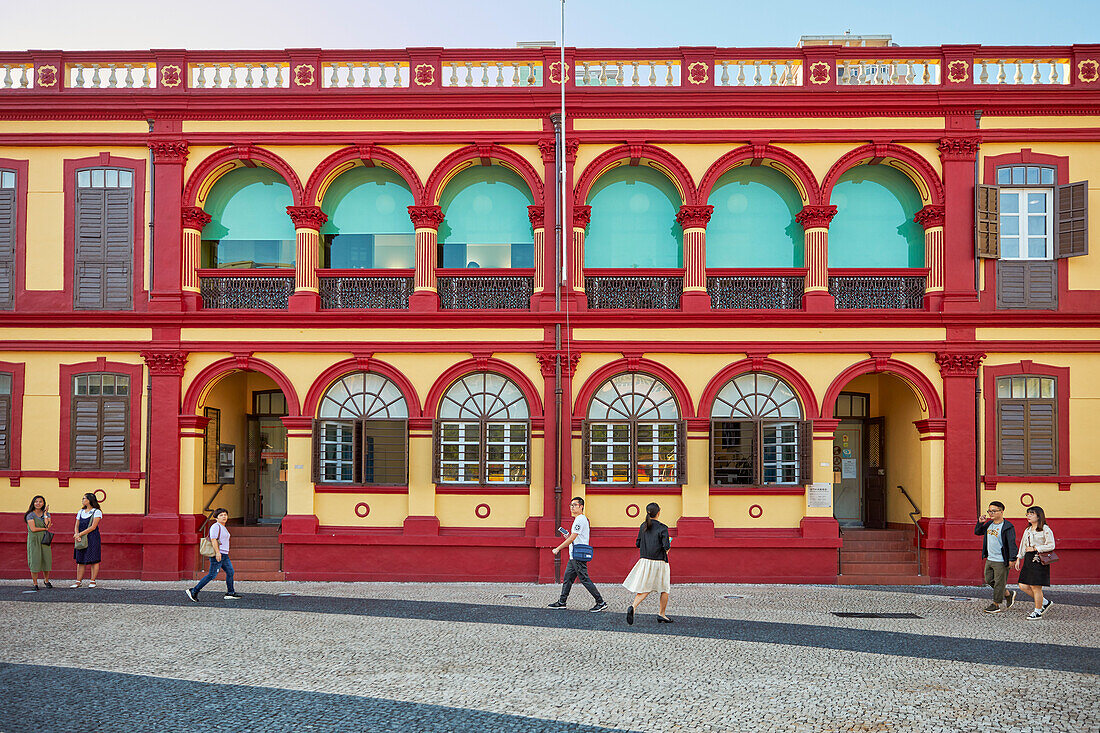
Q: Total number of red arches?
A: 12